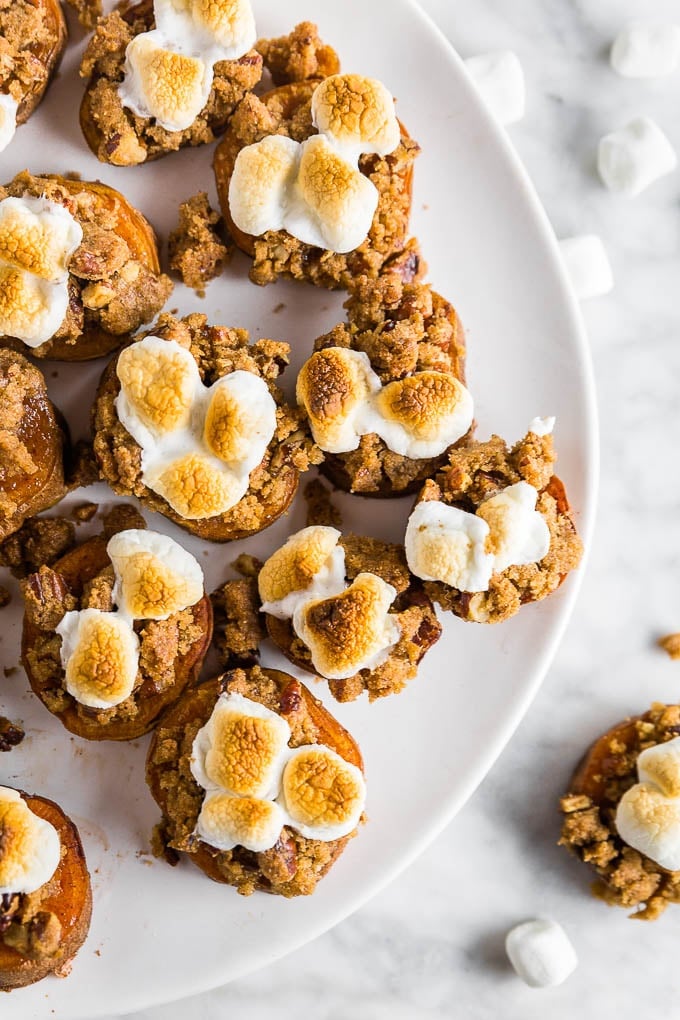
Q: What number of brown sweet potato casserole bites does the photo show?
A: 13